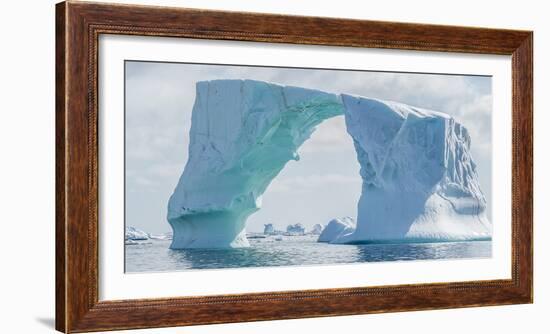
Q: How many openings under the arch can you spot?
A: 1